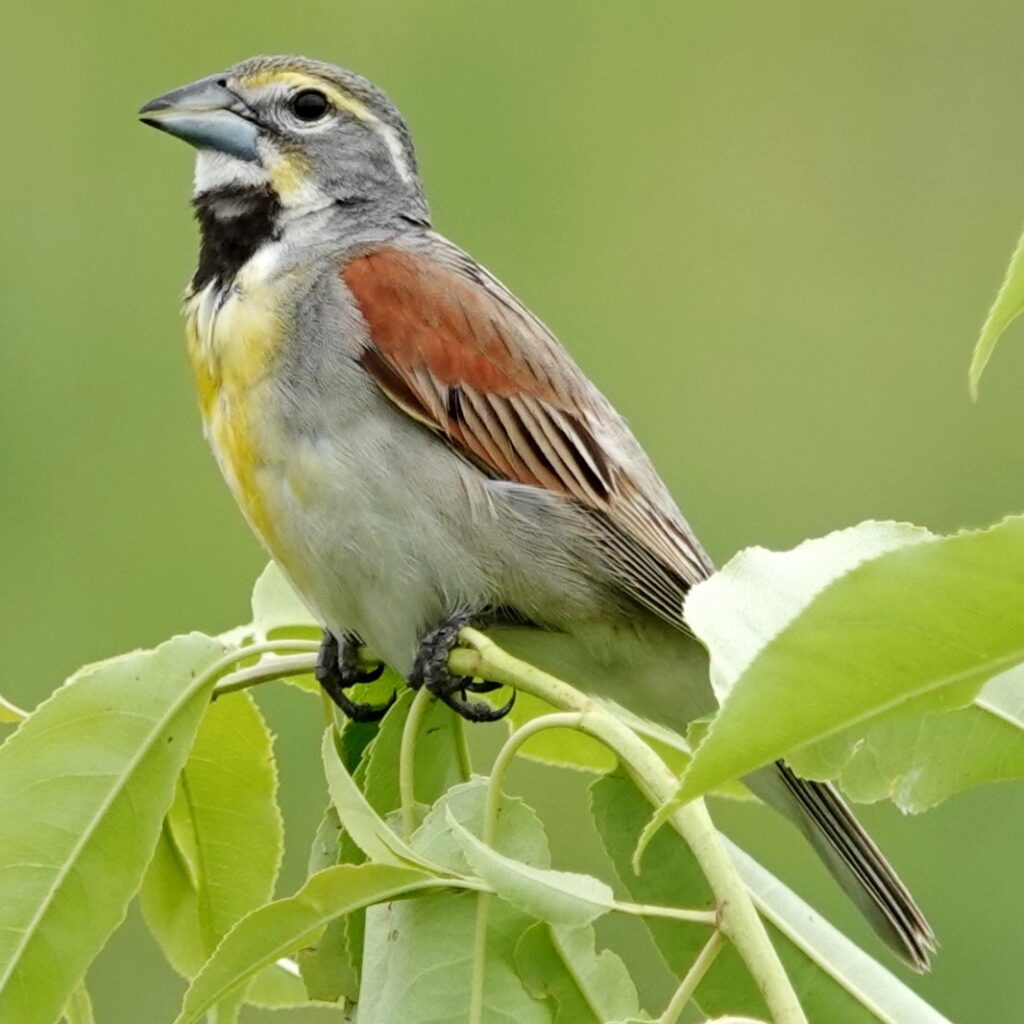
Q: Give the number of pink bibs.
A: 0